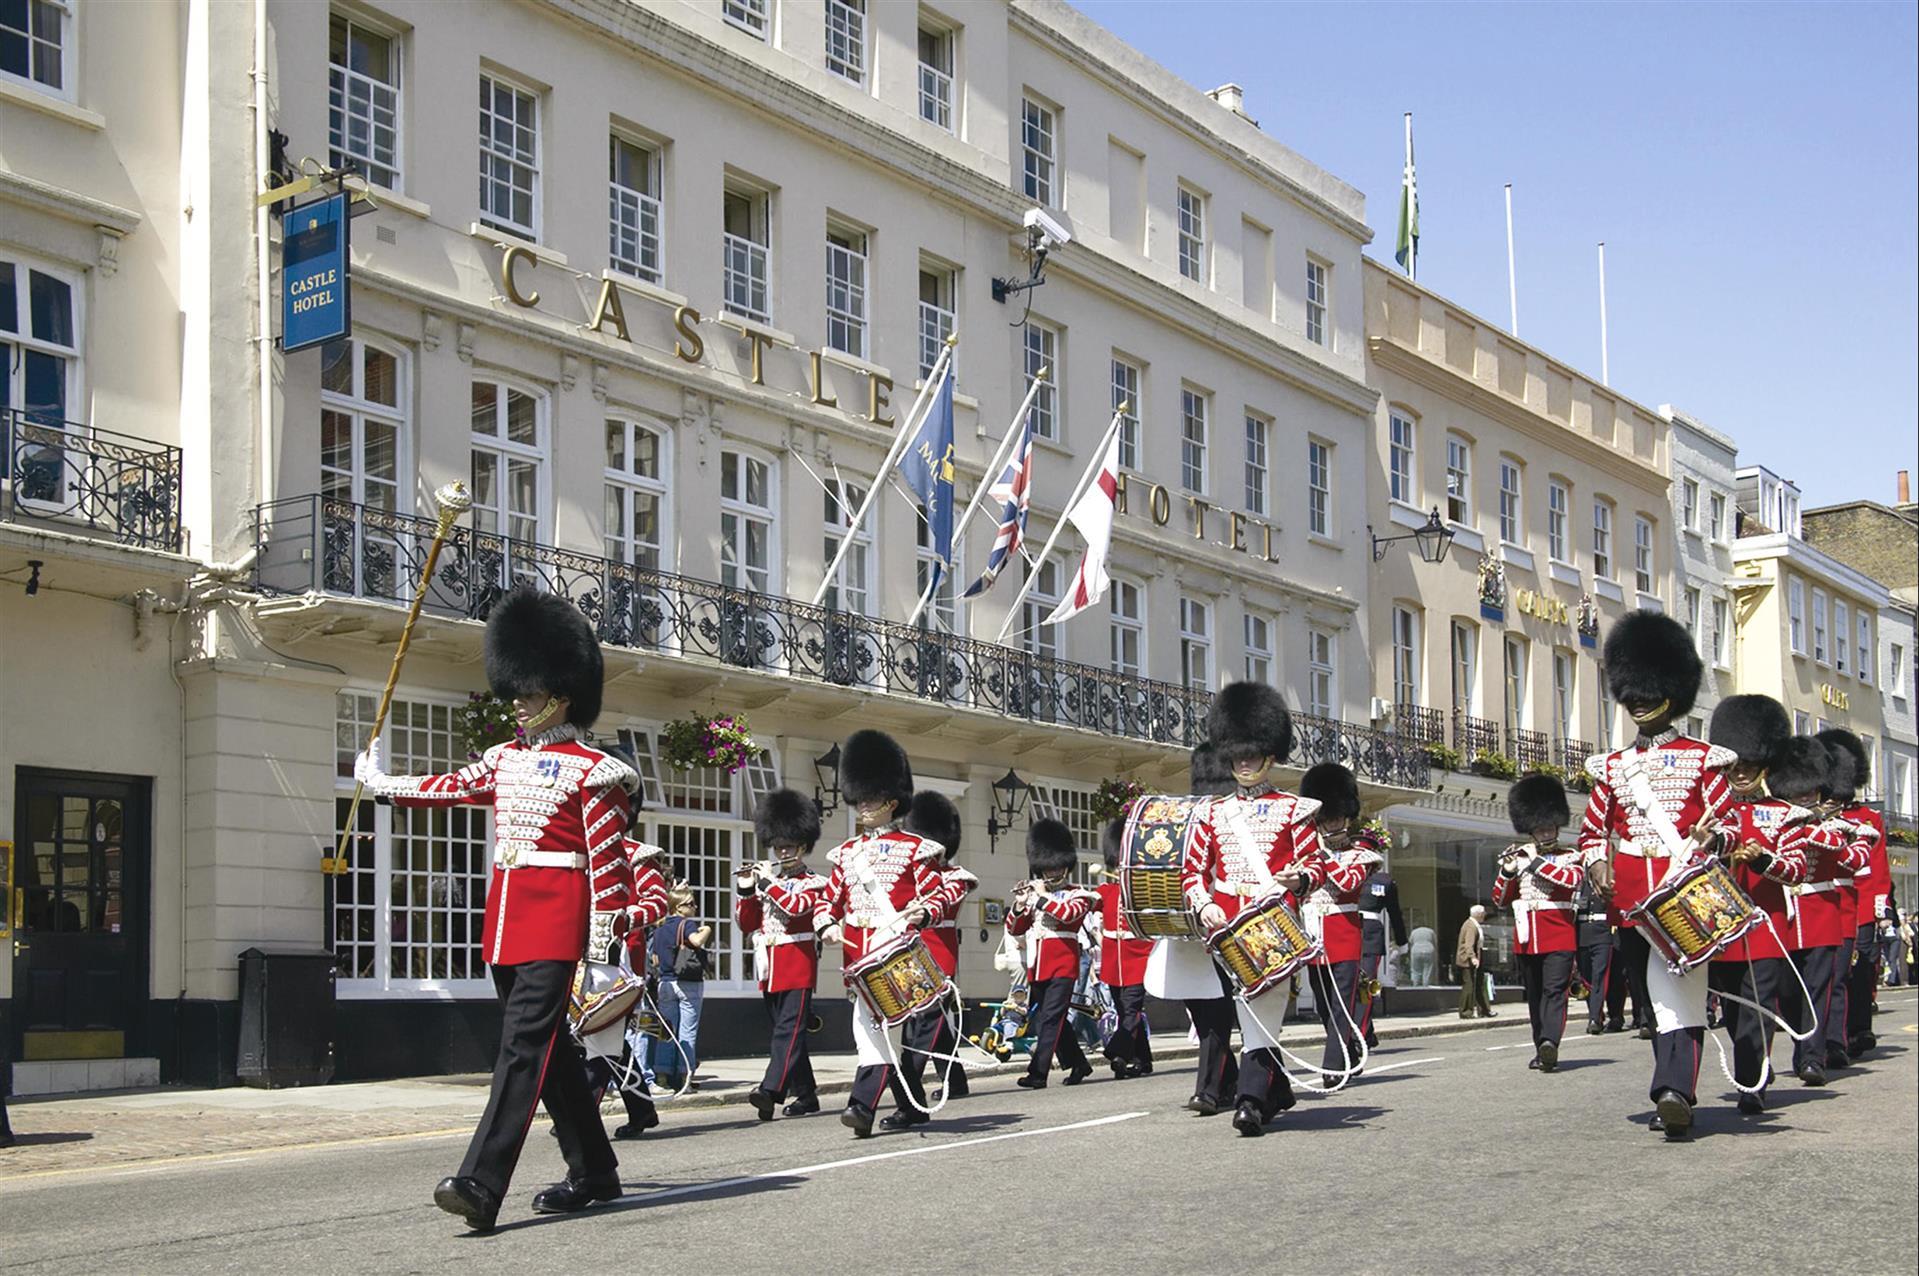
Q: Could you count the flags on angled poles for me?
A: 3